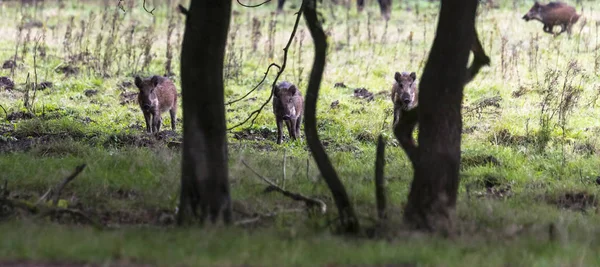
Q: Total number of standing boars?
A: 3